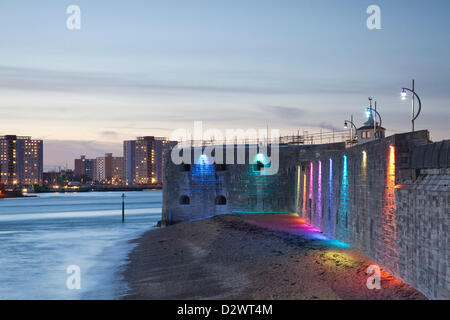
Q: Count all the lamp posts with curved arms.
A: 3